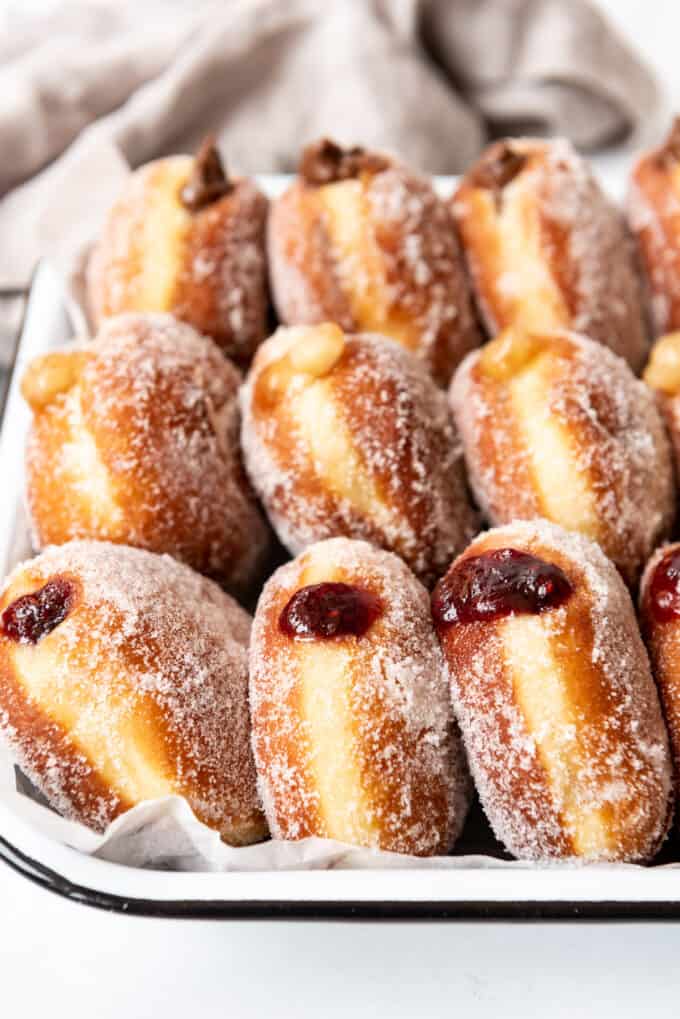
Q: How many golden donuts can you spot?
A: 12